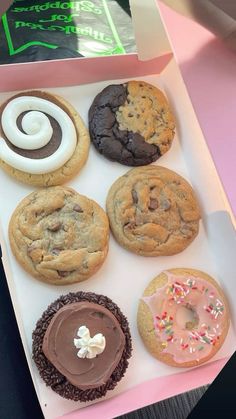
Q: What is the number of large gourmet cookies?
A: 6